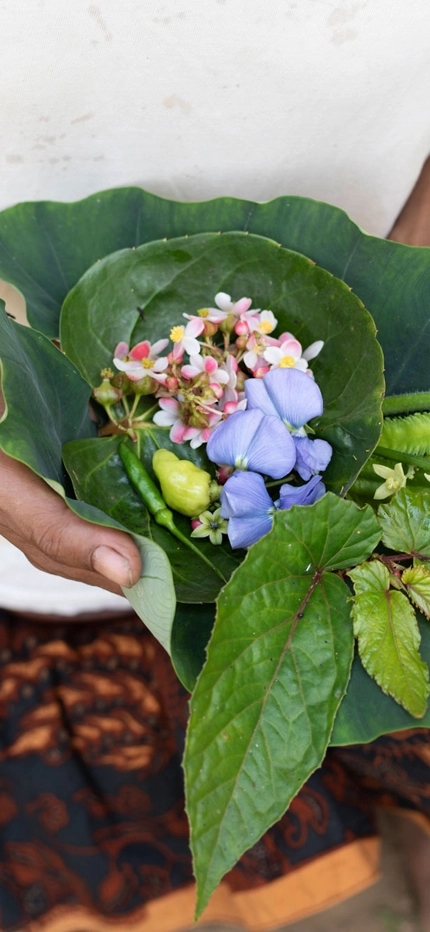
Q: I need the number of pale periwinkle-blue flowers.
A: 3